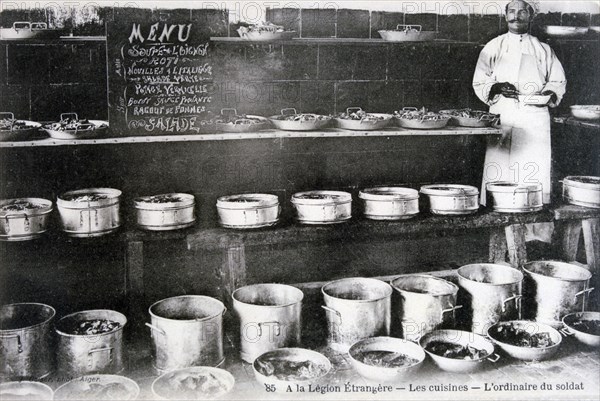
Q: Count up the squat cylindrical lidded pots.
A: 9